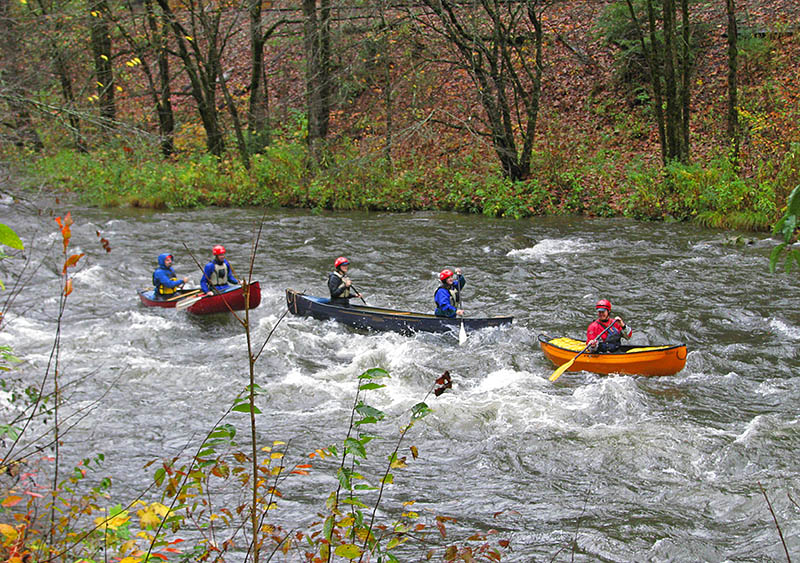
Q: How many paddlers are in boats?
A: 5